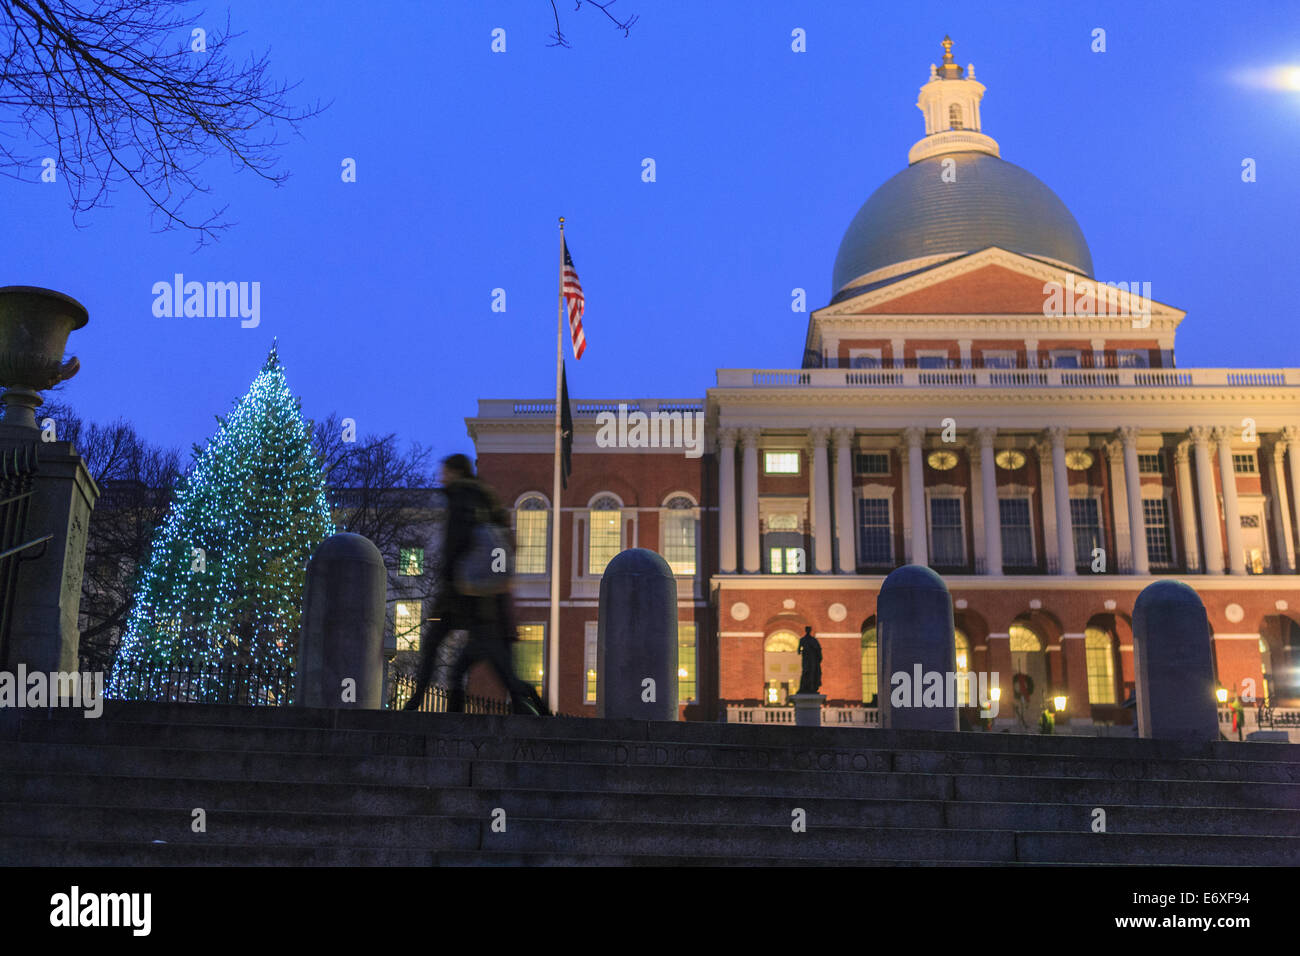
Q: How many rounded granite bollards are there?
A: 4